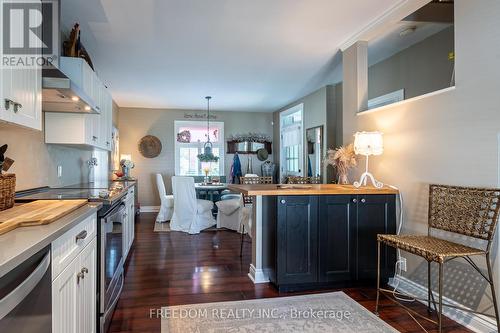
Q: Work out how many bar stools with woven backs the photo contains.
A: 3